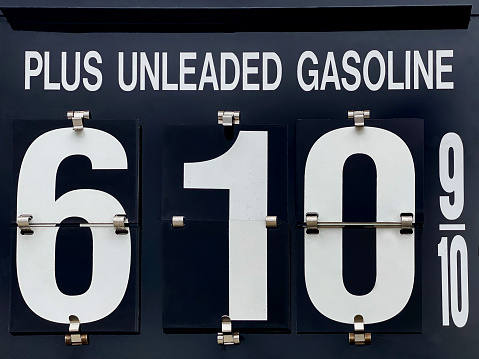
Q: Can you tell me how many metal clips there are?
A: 12